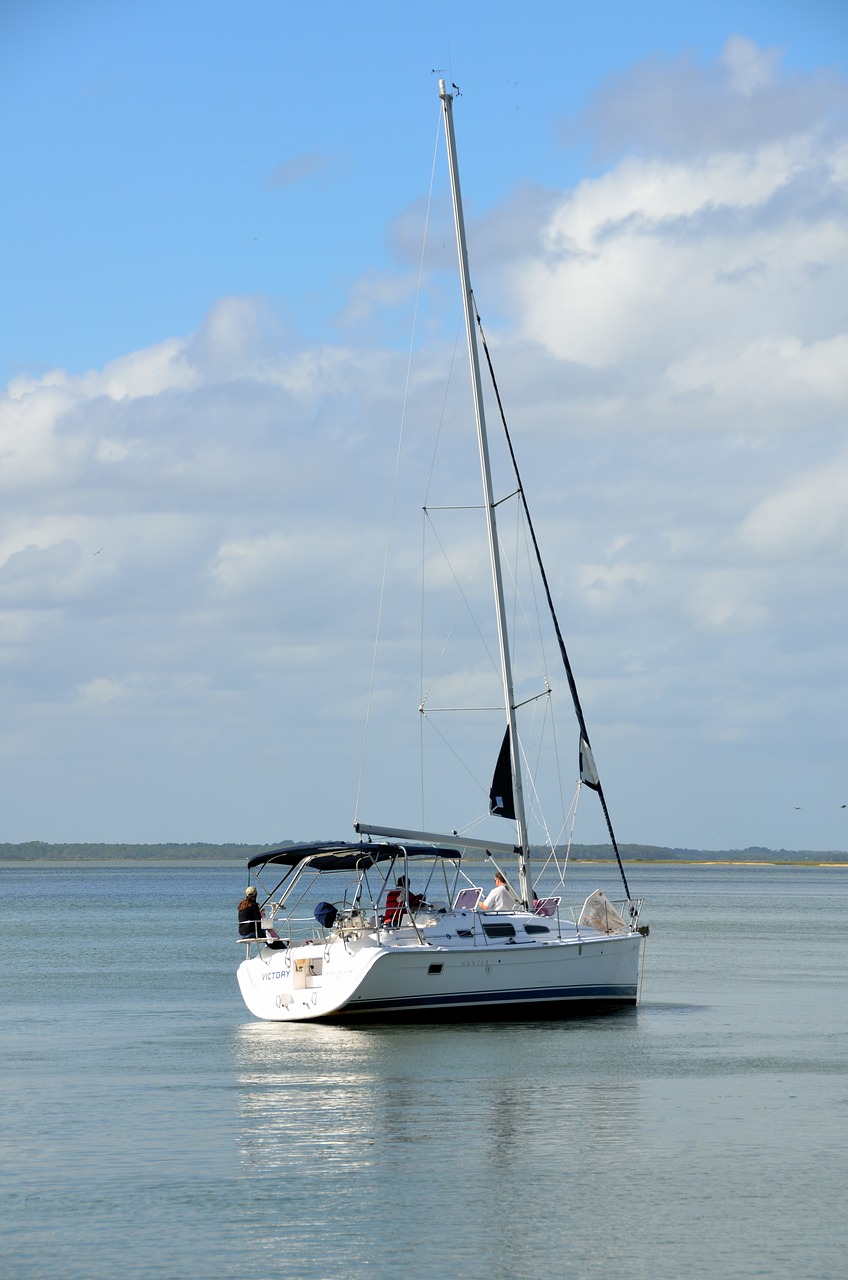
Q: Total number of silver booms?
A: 1